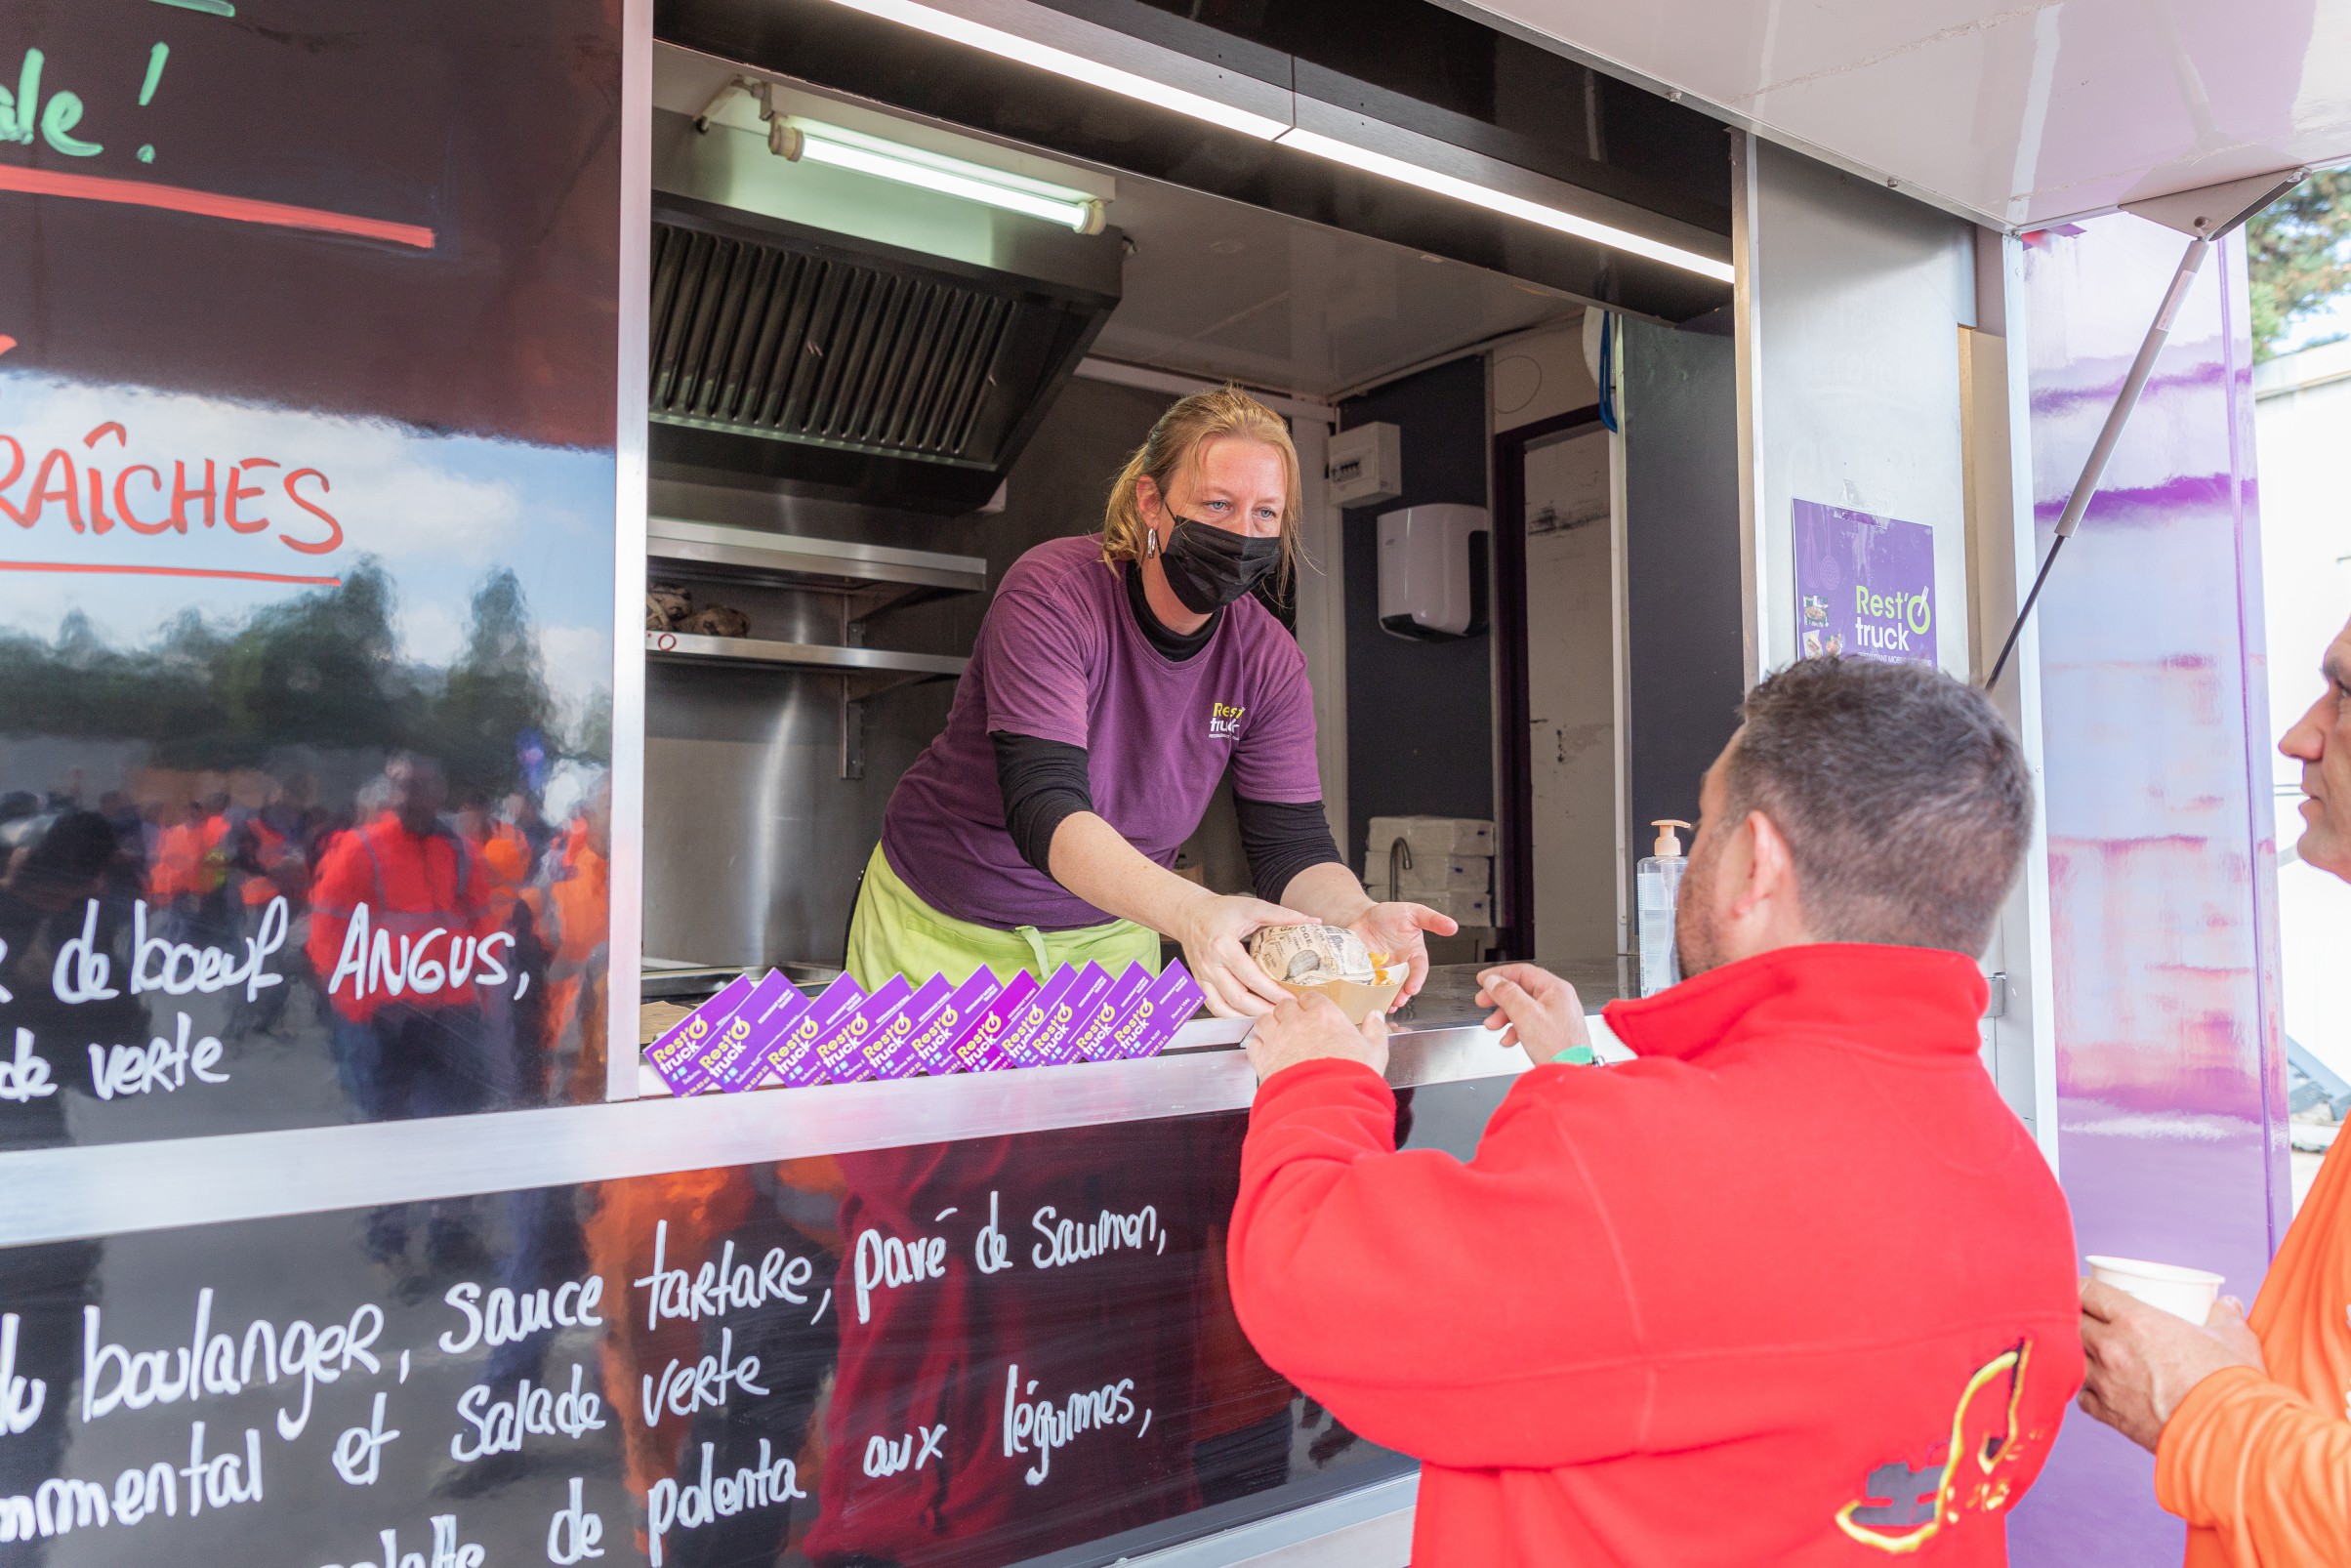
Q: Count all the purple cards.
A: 11